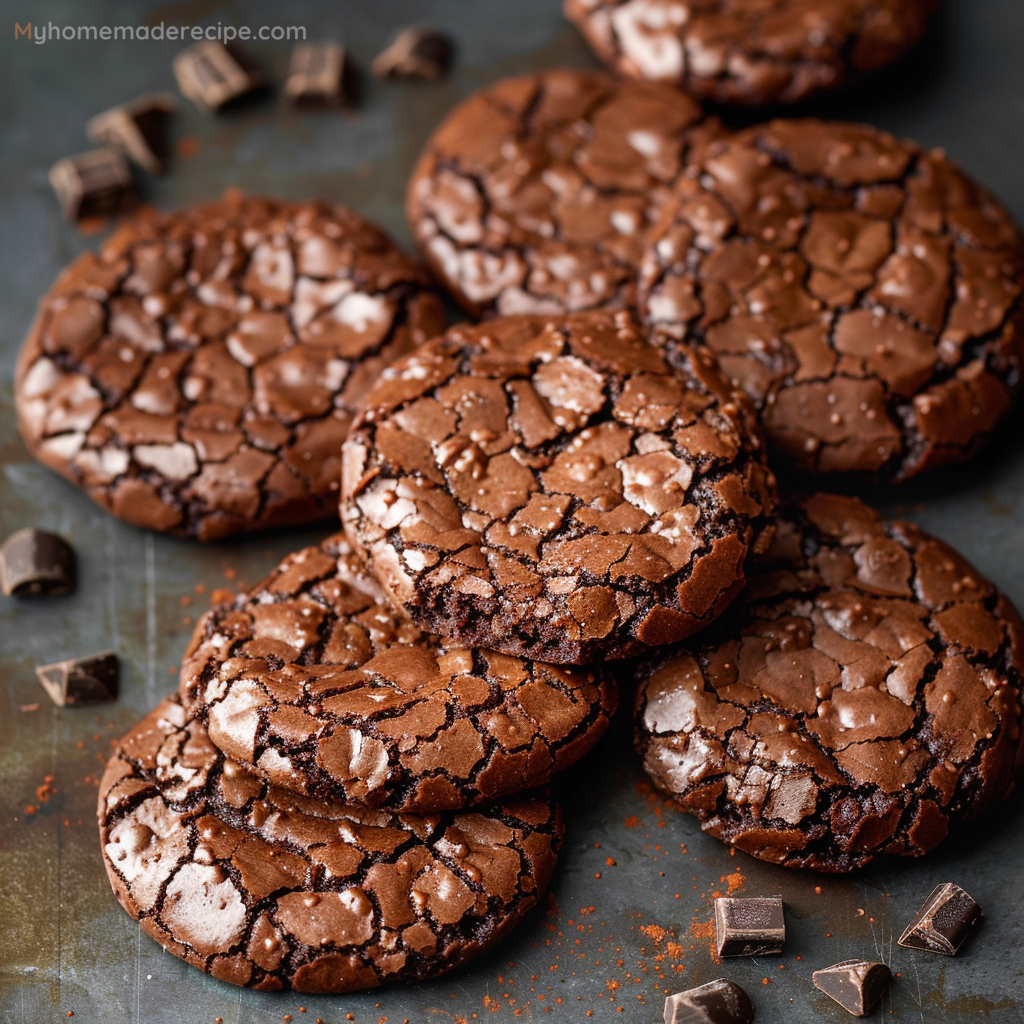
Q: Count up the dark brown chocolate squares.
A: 11